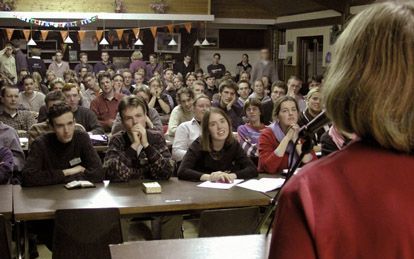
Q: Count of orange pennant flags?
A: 11